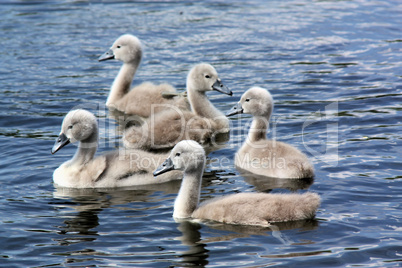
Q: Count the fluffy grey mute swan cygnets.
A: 5